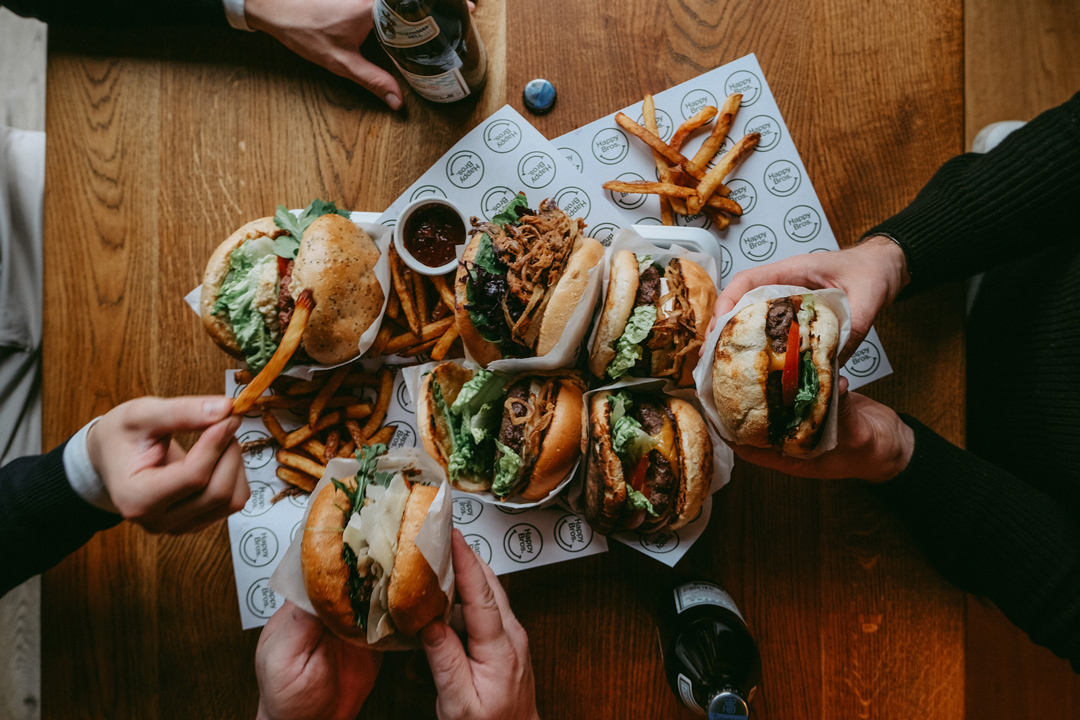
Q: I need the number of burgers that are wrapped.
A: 7